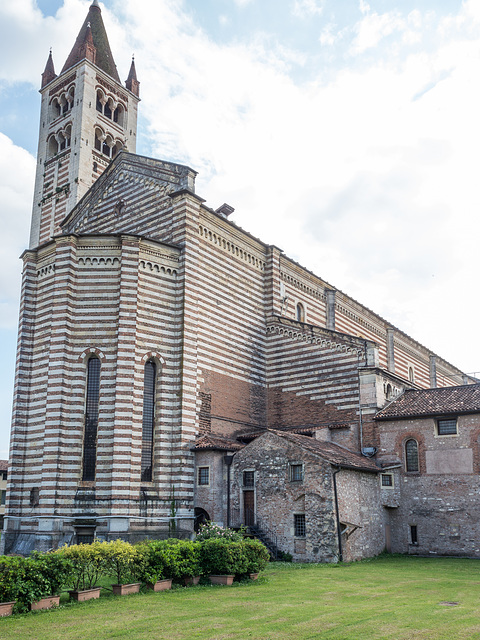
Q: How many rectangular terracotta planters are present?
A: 8